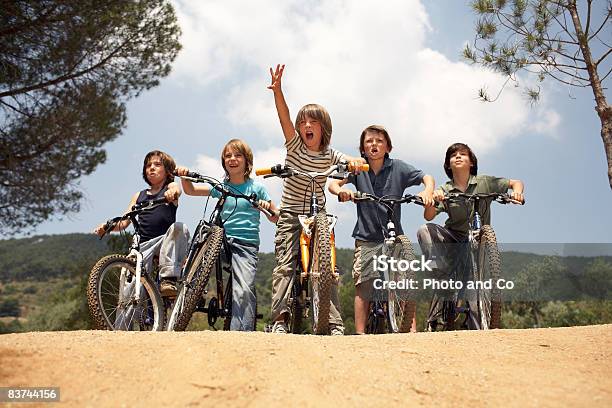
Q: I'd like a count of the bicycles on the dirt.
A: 5